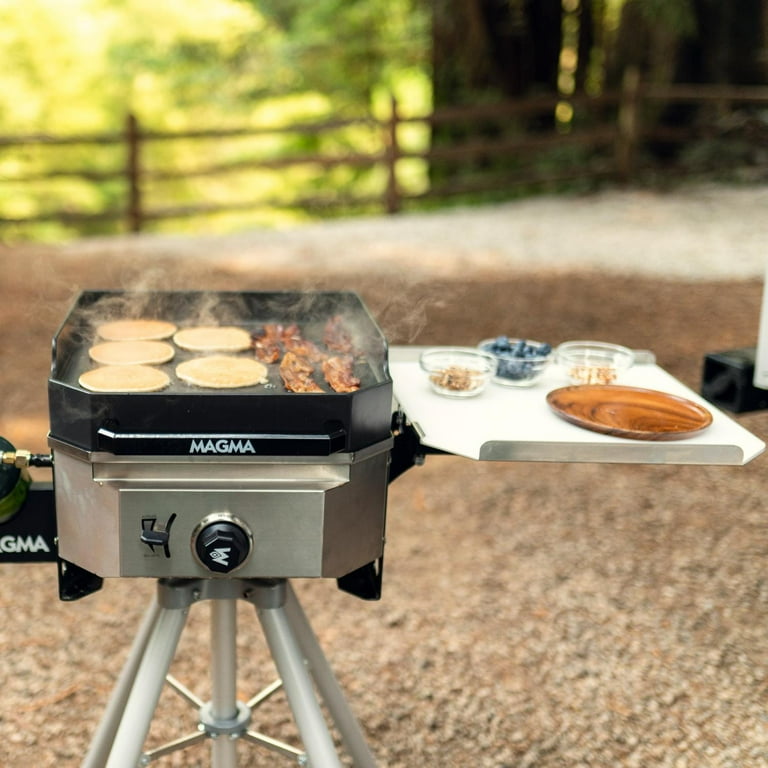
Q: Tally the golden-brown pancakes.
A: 5